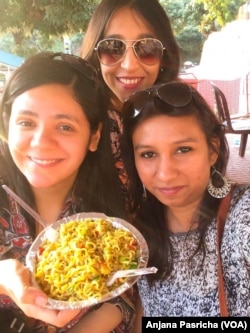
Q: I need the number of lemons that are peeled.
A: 0